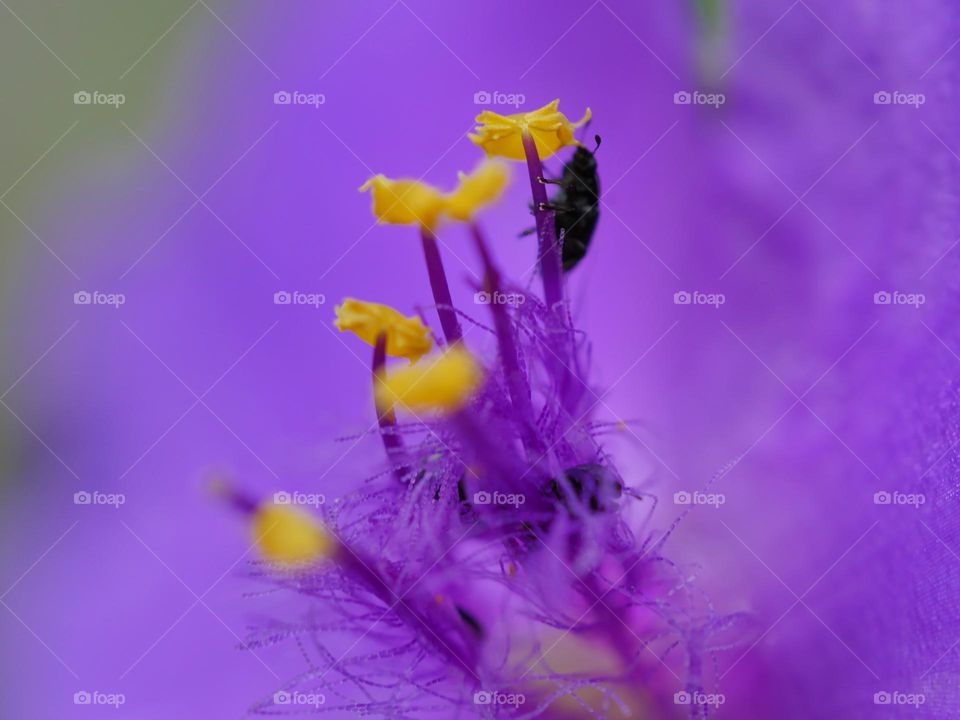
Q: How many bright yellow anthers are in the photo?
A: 6